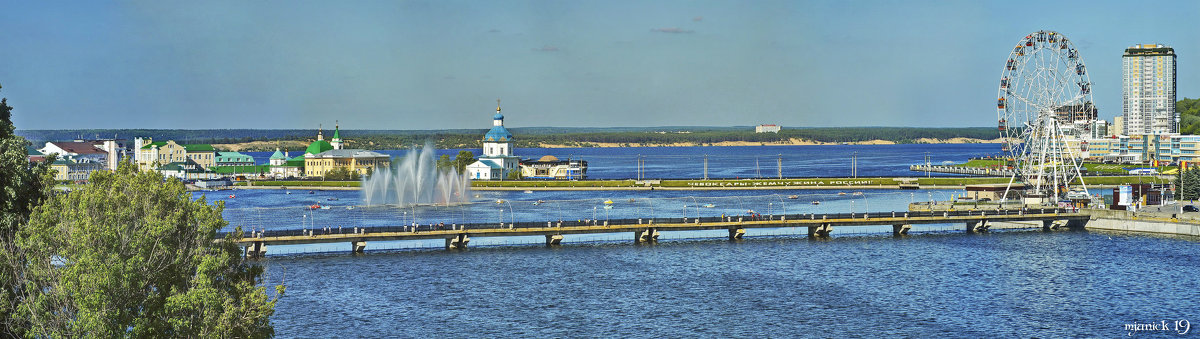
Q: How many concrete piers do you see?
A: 10